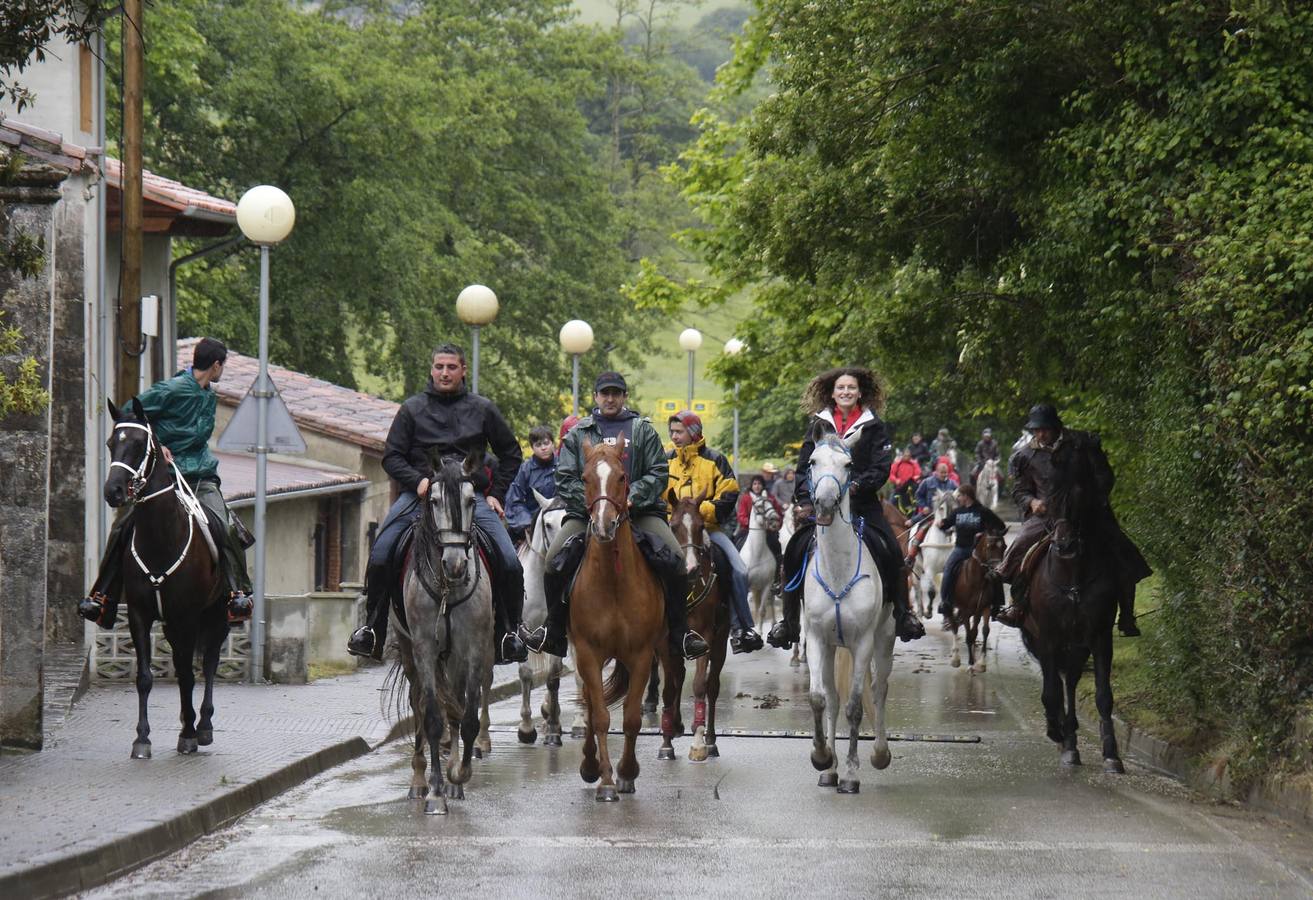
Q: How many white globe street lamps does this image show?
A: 5